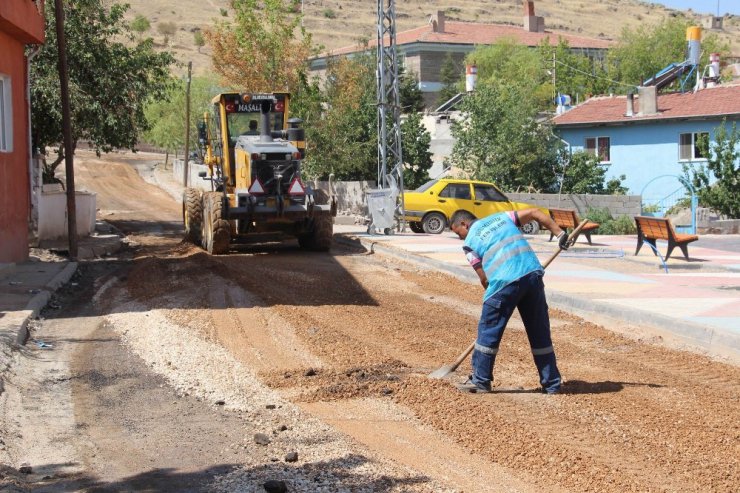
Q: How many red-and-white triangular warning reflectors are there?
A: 2